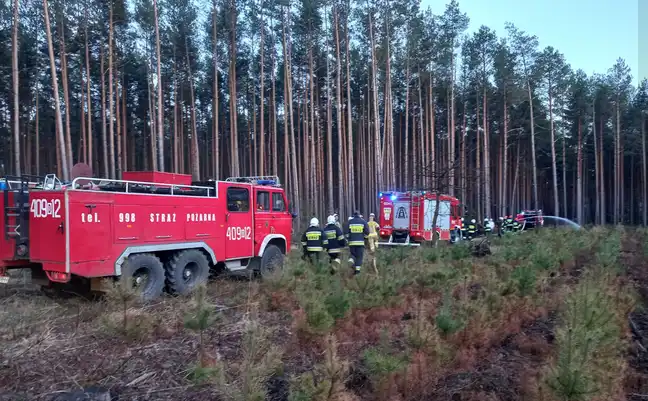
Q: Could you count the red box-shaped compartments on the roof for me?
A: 1